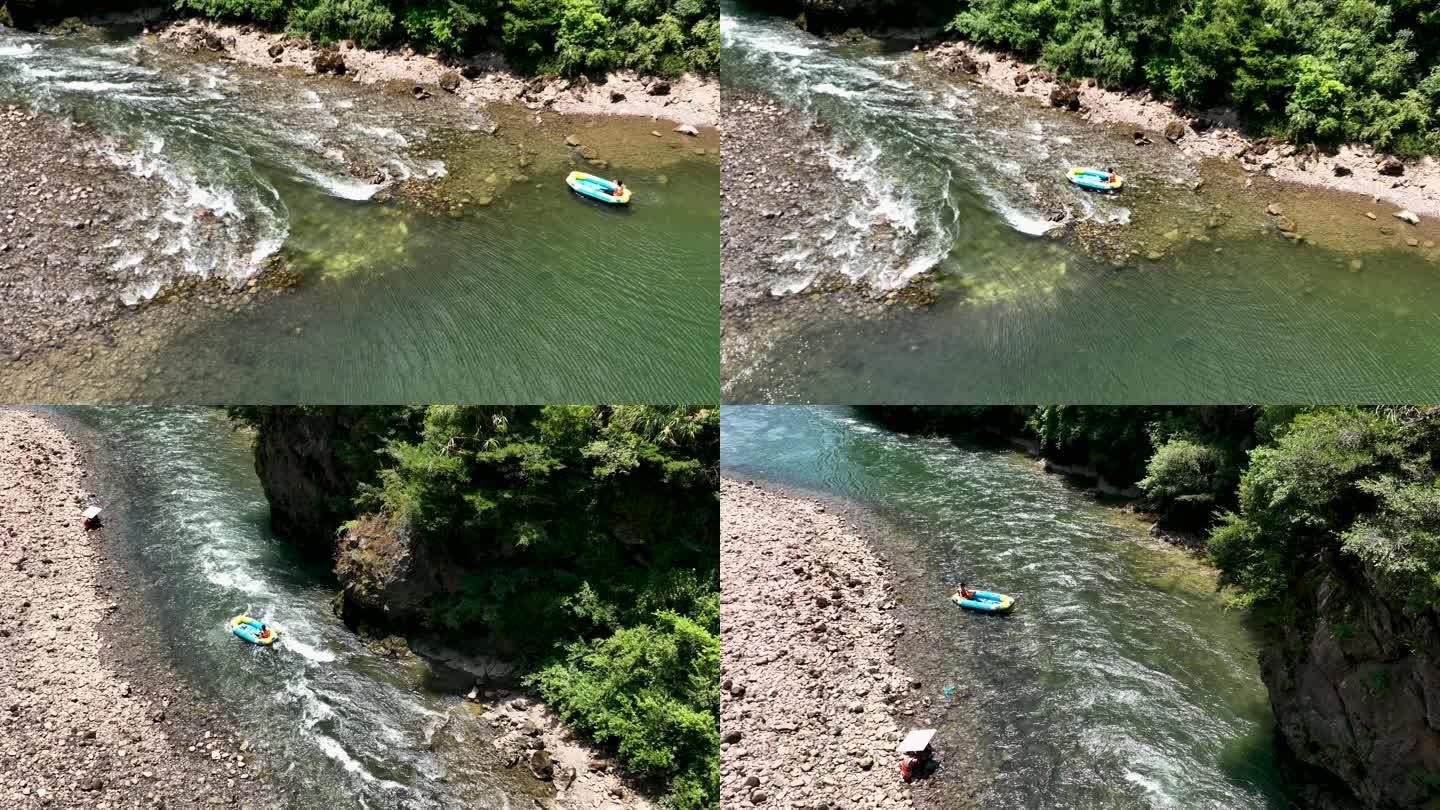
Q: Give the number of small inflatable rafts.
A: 4